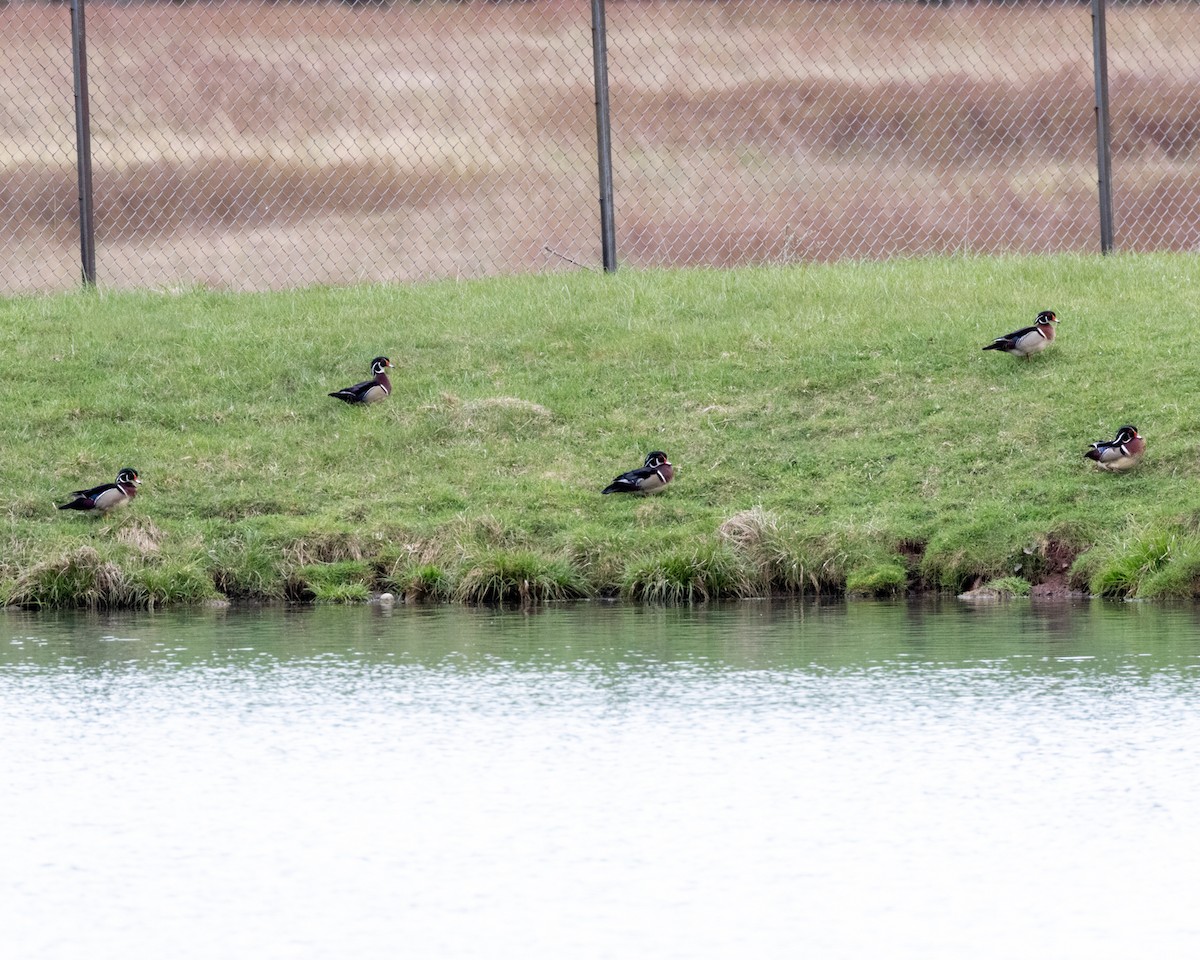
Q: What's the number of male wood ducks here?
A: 5